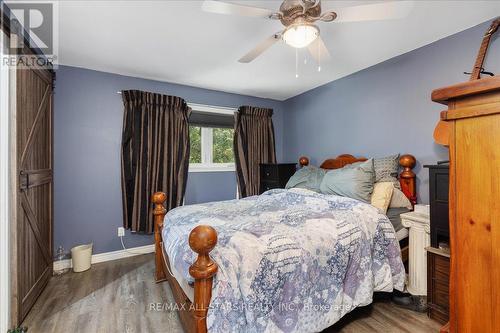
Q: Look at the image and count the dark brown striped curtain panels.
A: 2